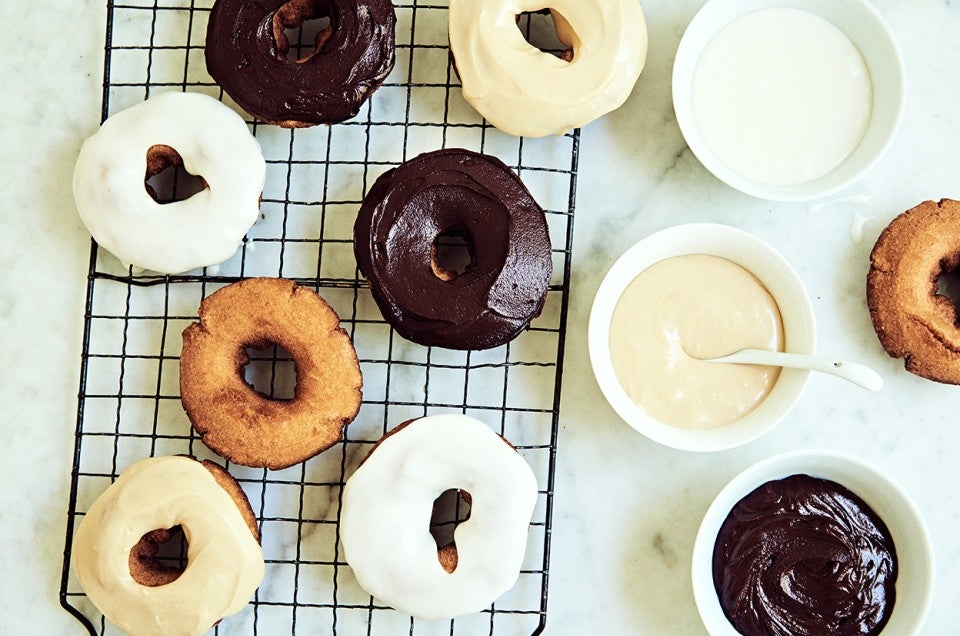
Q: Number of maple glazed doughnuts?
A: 2